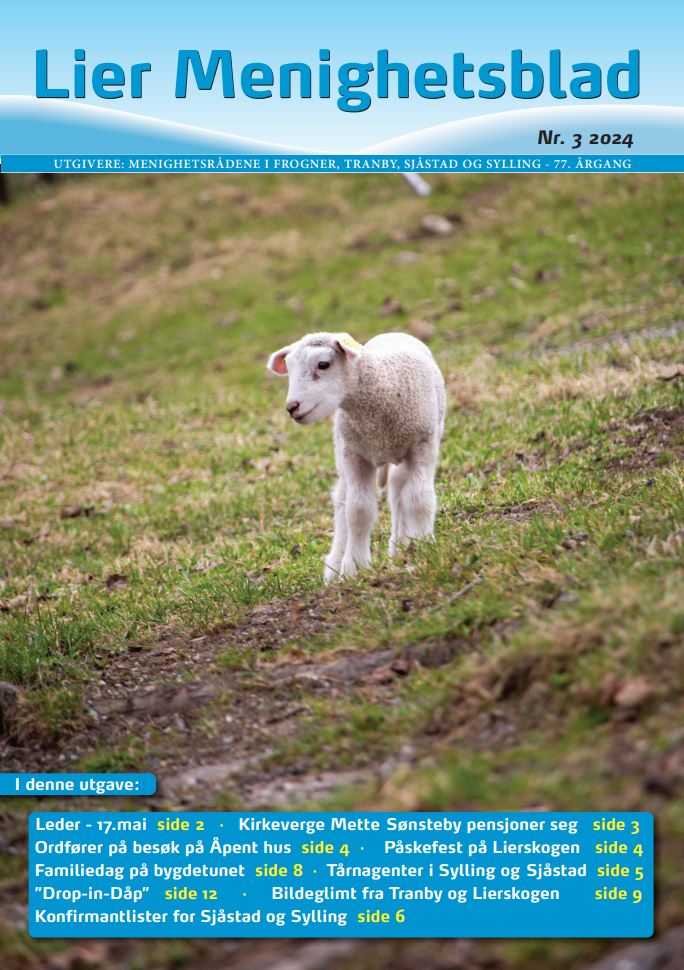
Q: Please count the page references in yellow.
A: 9